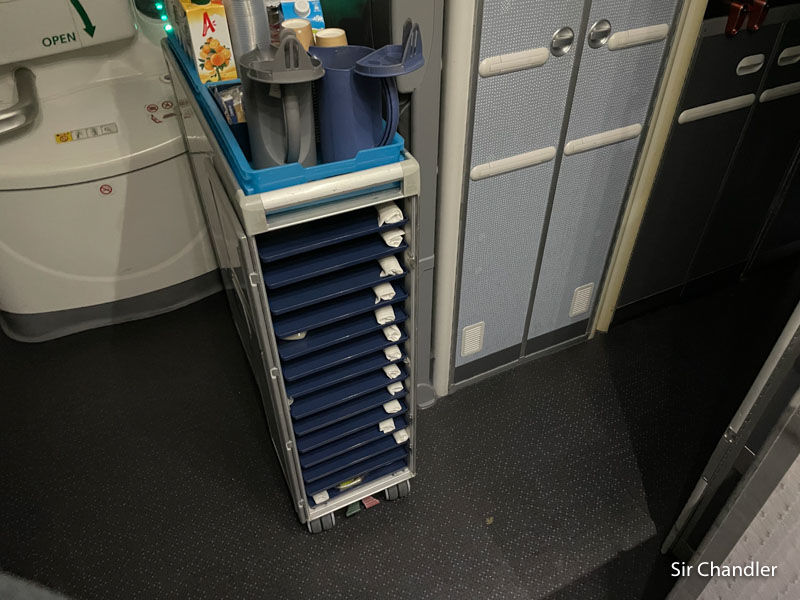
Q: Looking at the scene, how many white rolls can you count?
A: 13